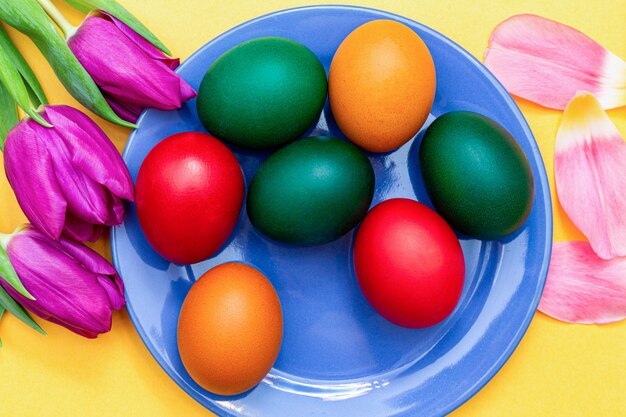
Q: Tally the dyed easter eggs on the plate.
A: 7